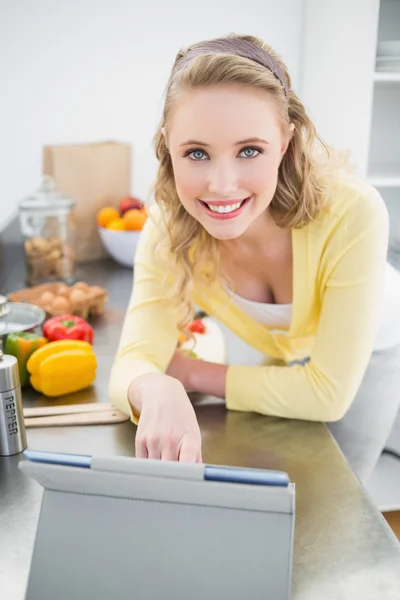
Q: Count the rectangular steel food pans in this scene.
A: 0